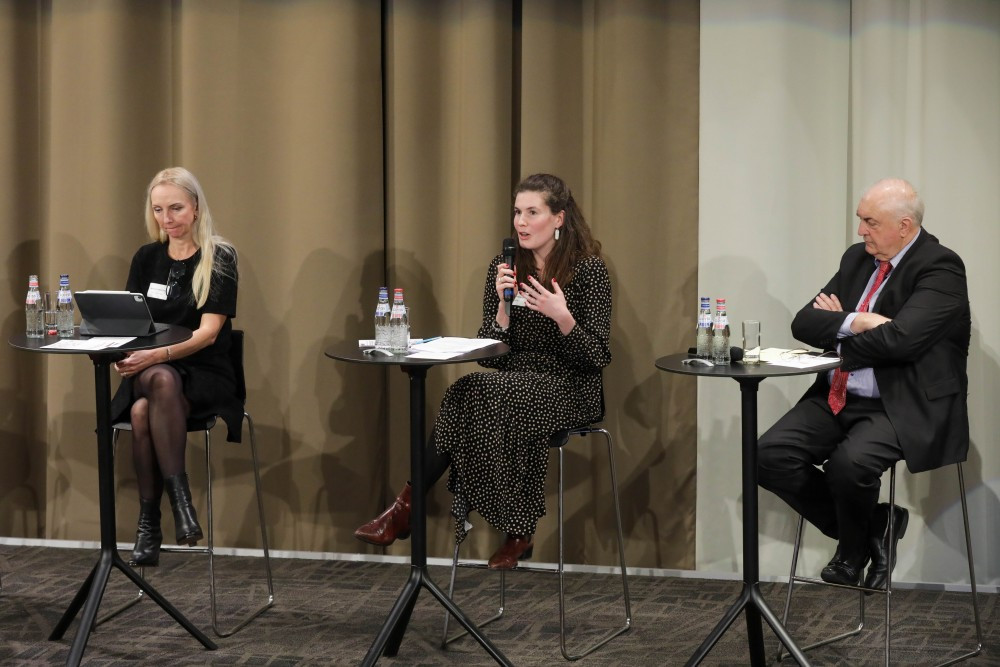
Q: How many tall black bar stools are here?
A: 3